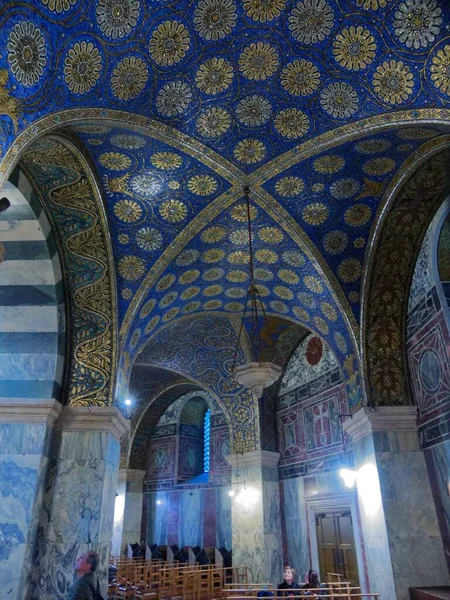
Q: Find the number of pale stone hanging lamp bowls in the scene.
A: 1